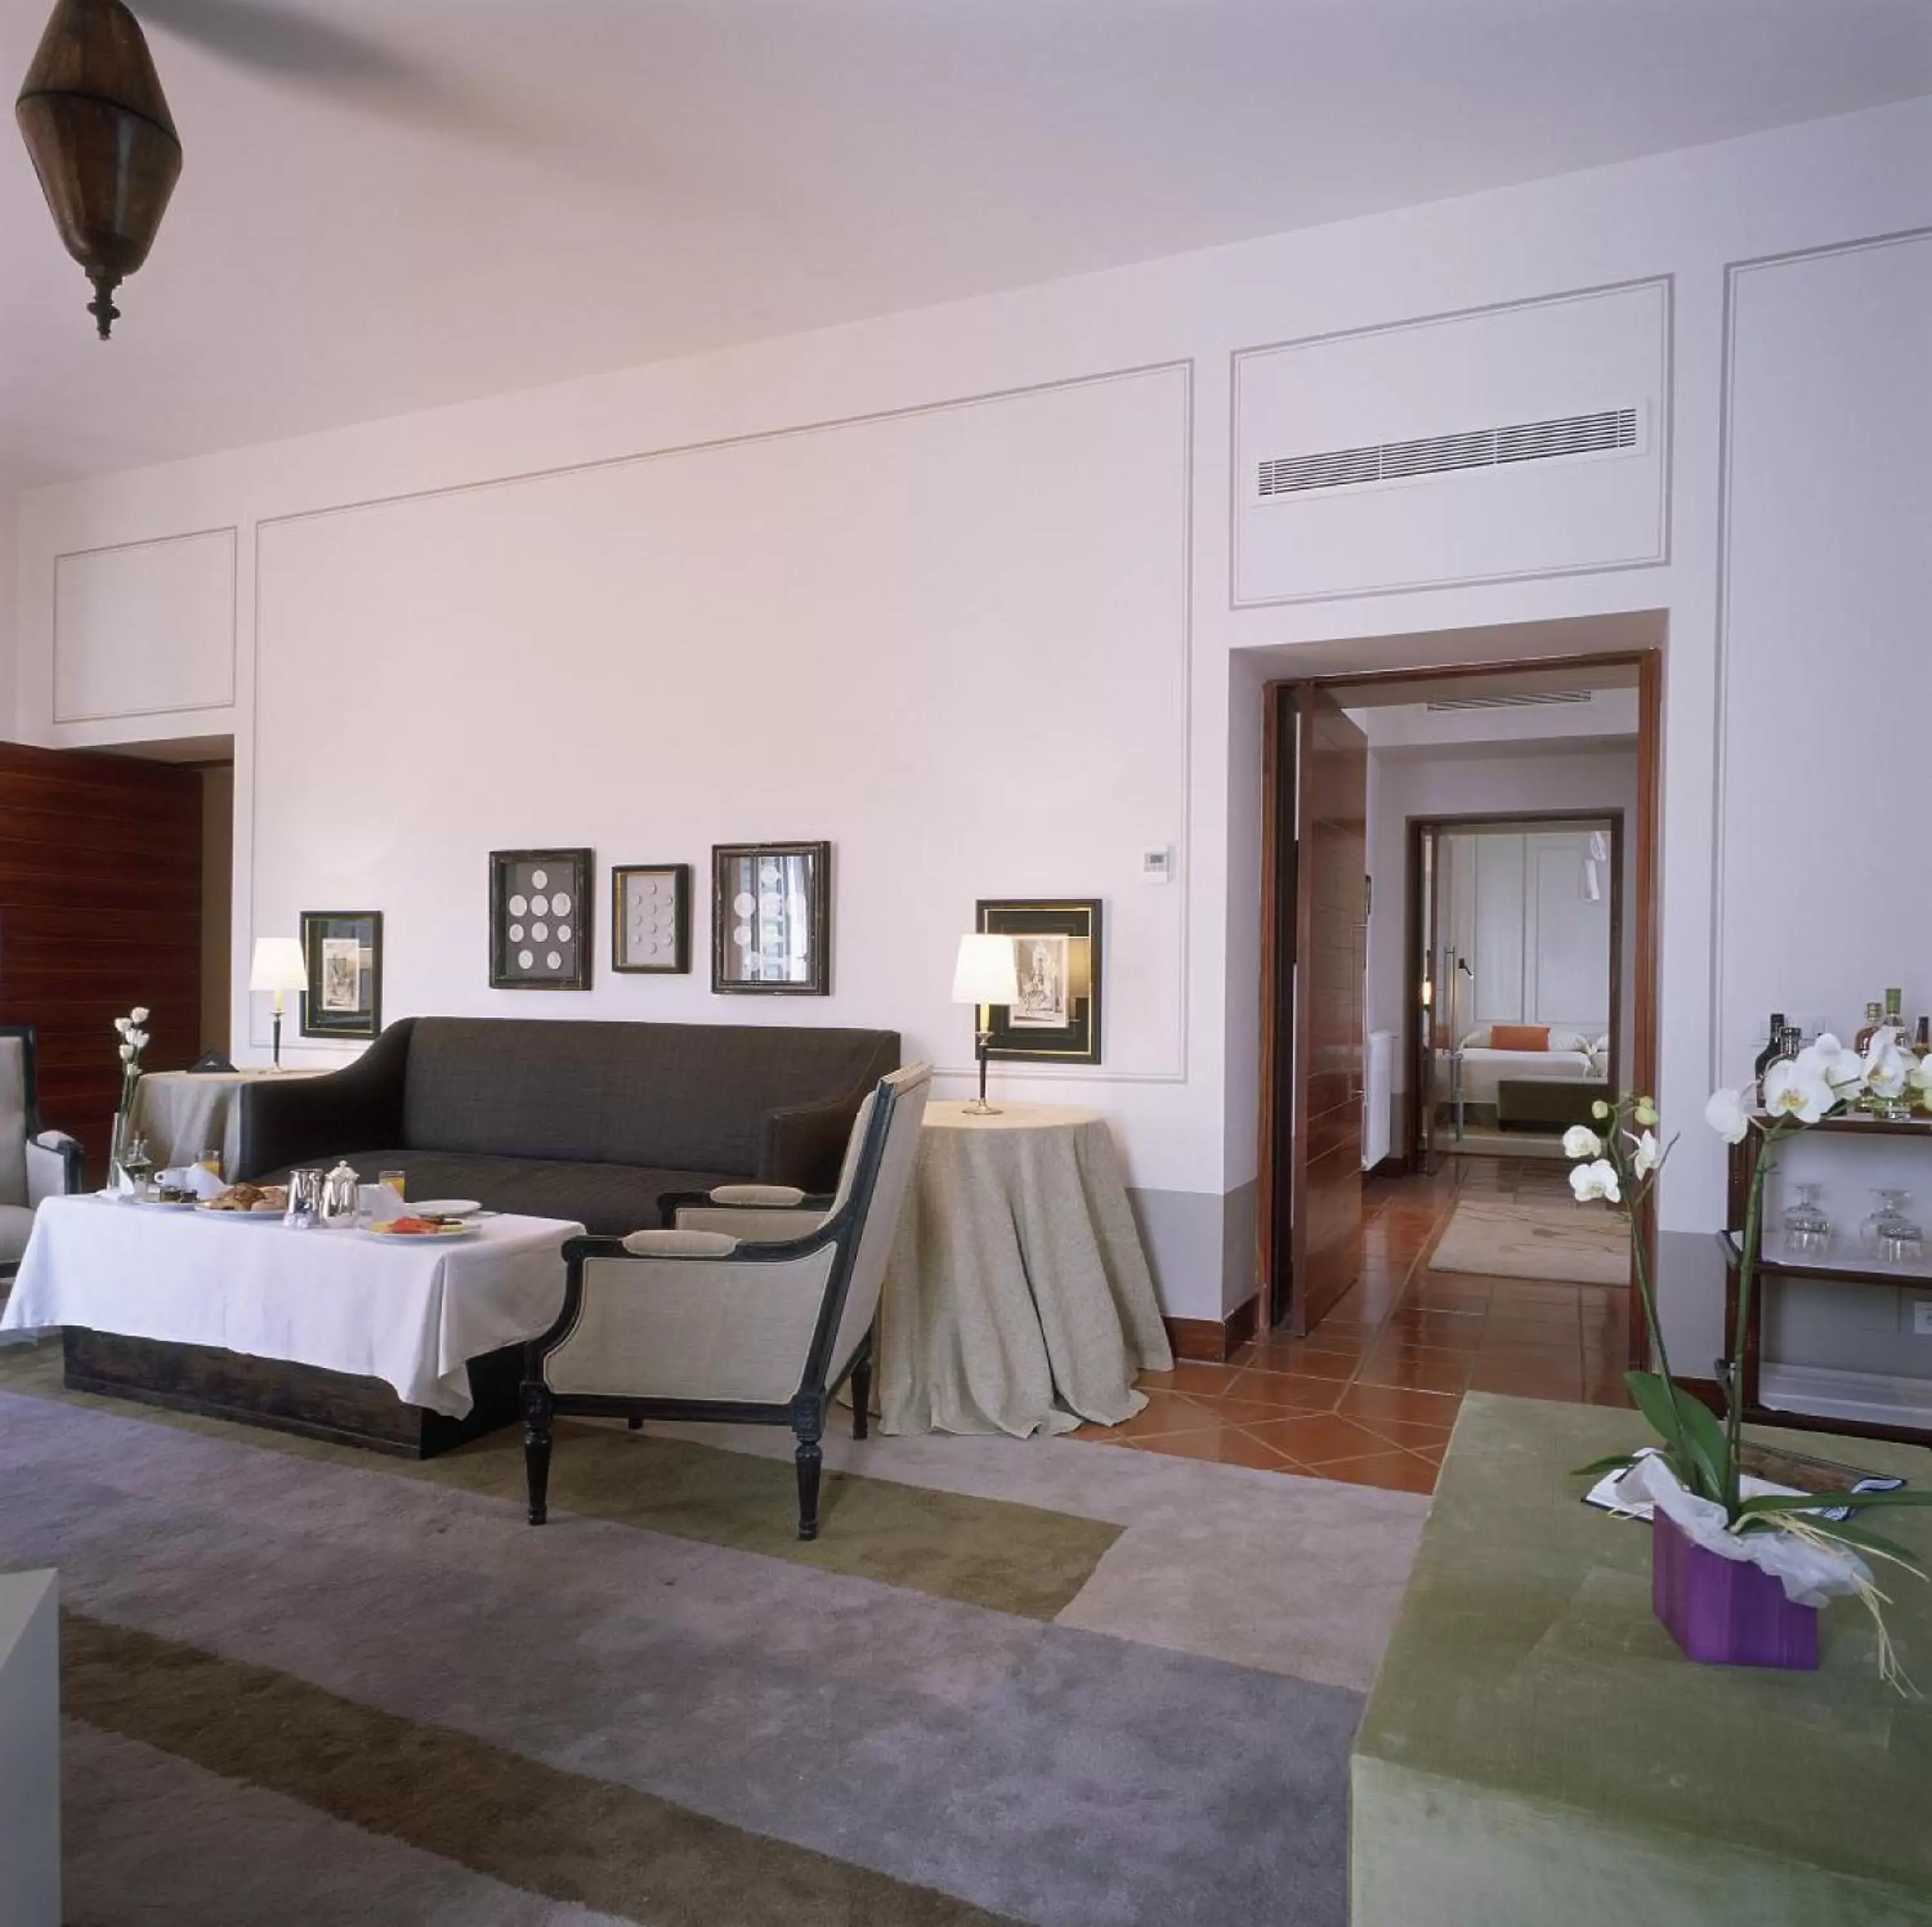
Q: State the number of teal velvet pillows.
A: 0